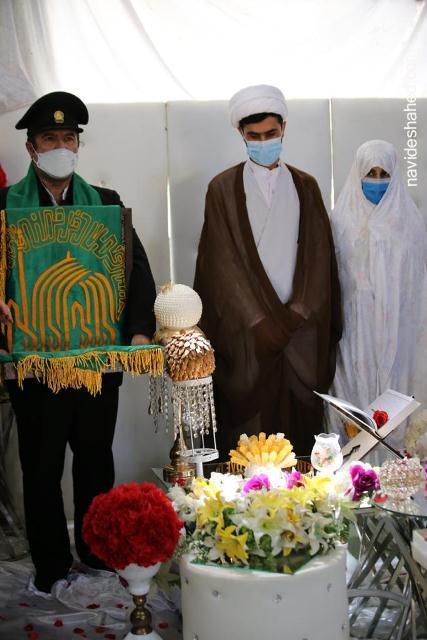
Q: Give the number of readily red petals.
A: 11